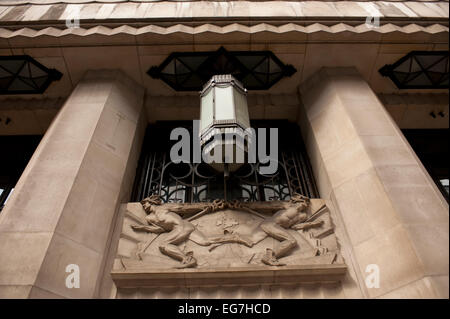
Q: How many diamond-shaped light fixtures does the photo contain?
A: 3